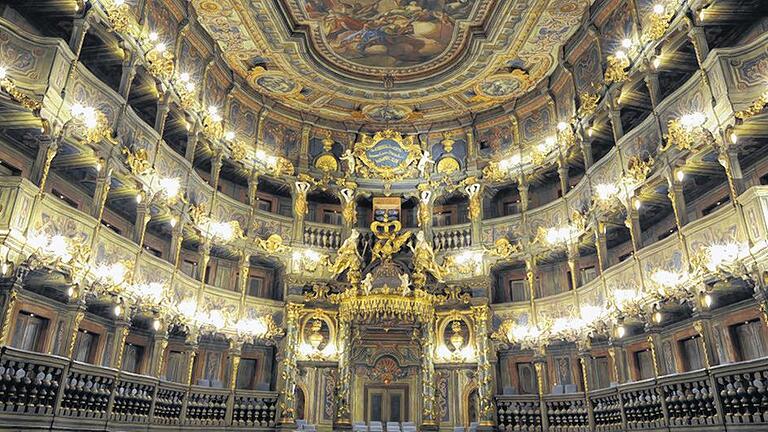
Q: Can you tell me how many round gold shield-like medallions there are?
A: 2